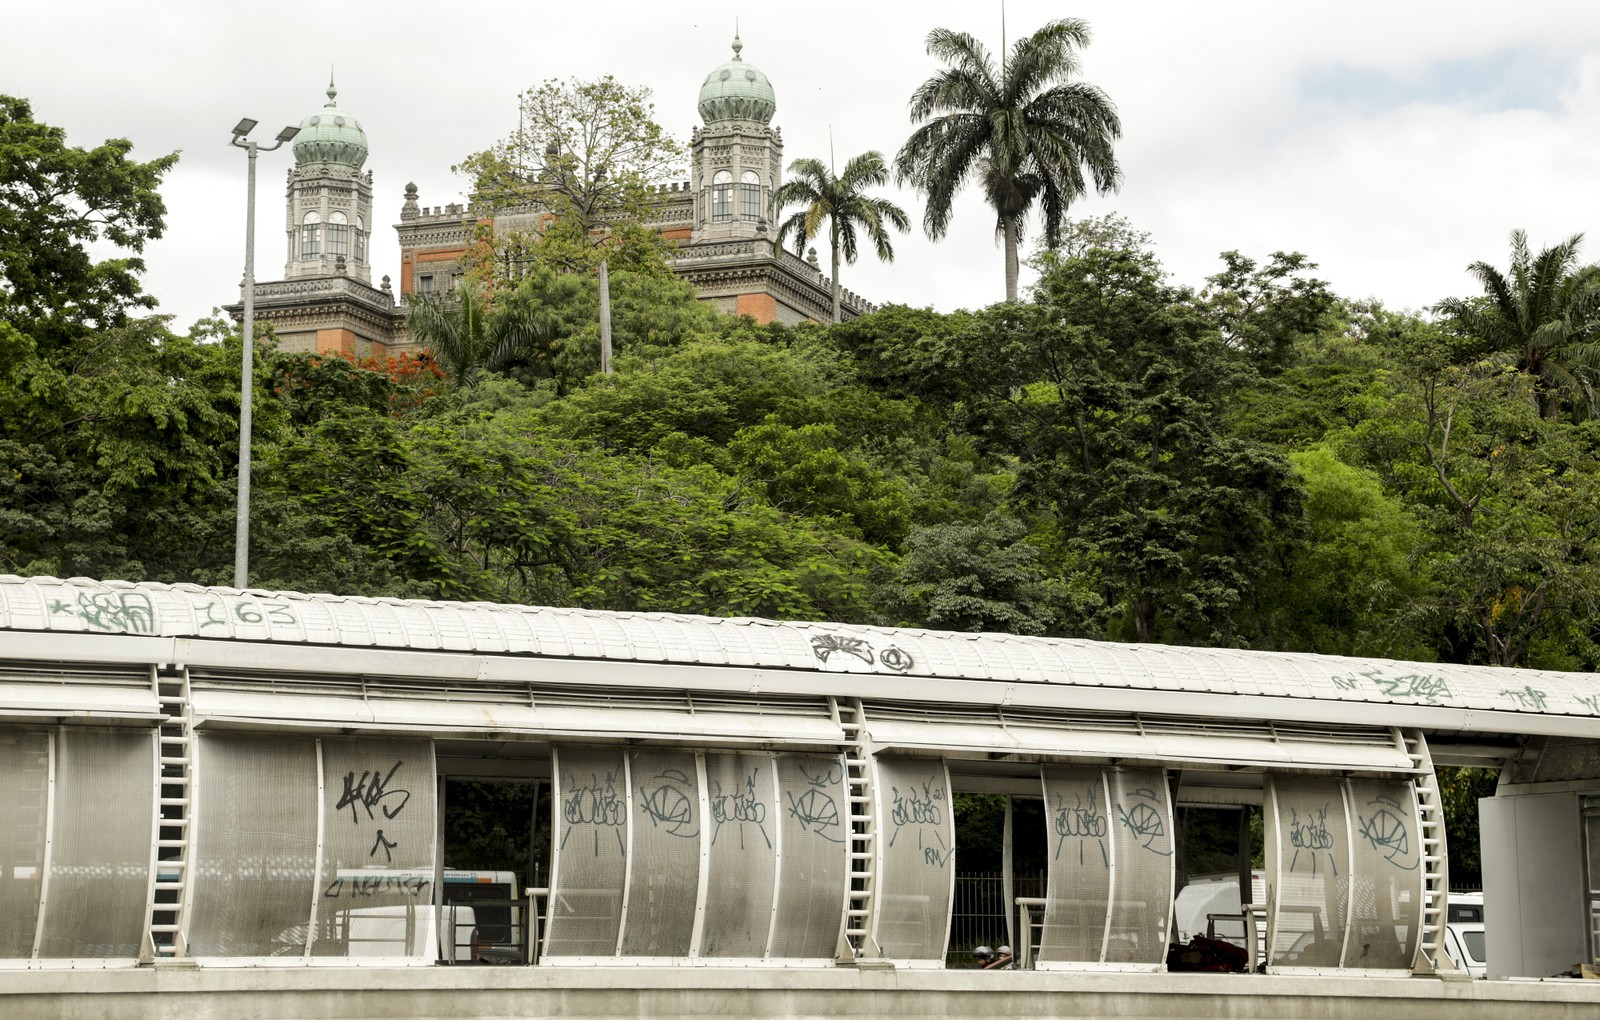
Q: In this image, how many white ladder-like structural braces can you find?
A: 3